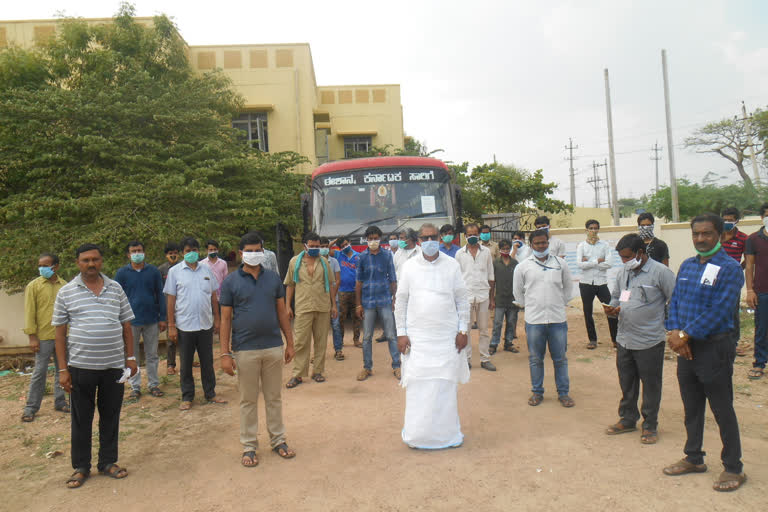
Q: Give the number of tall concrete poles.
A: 2